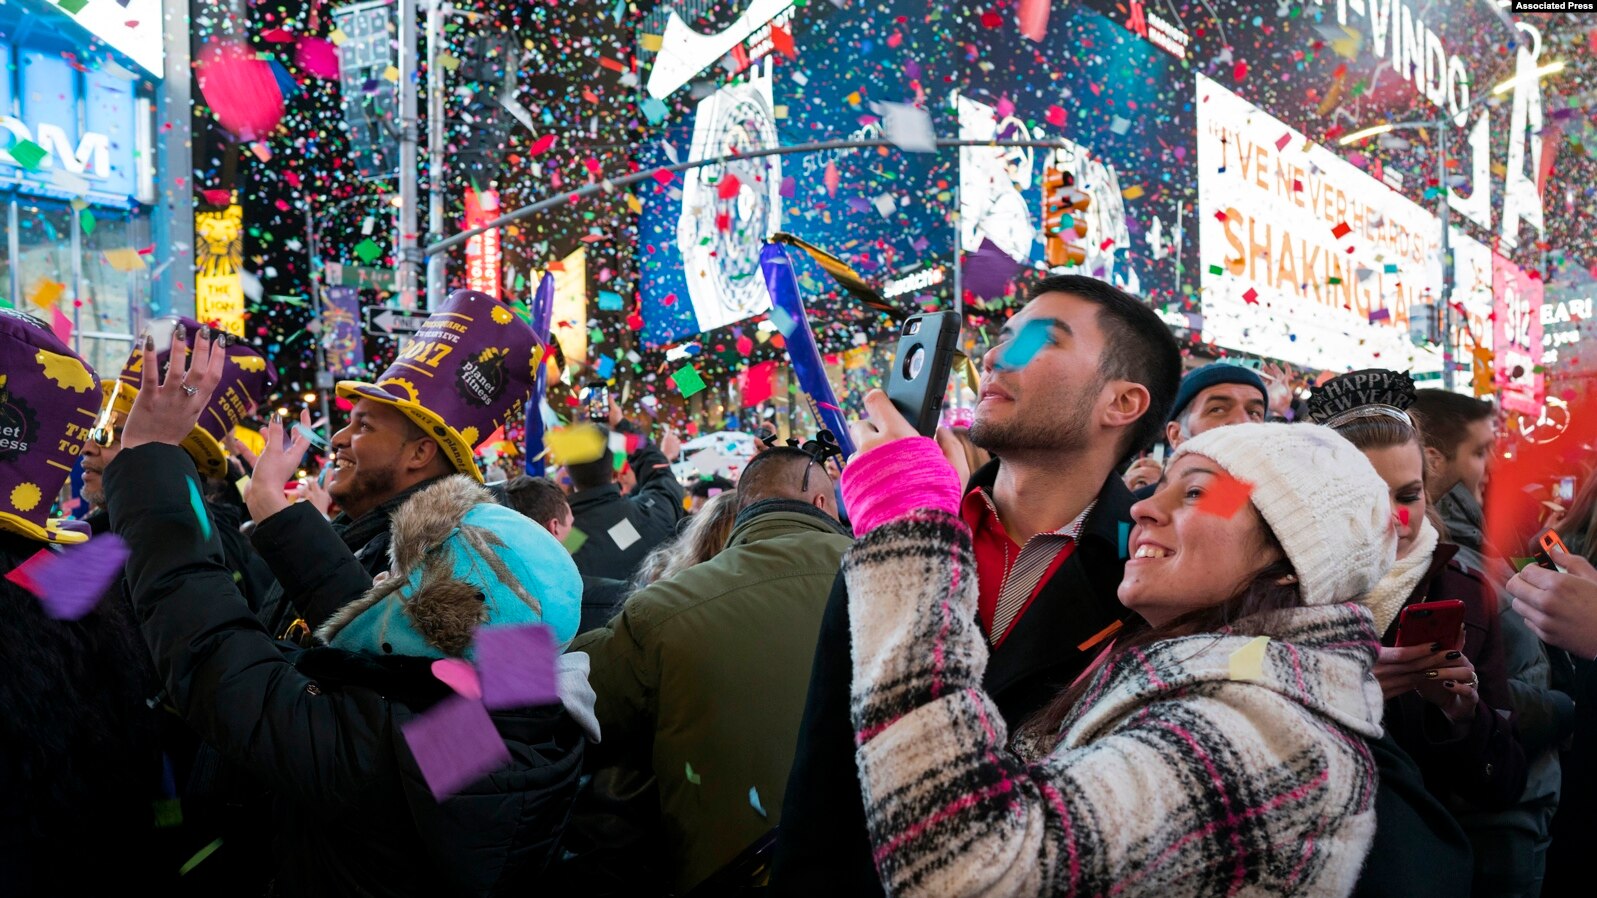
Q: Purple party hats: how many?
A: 3